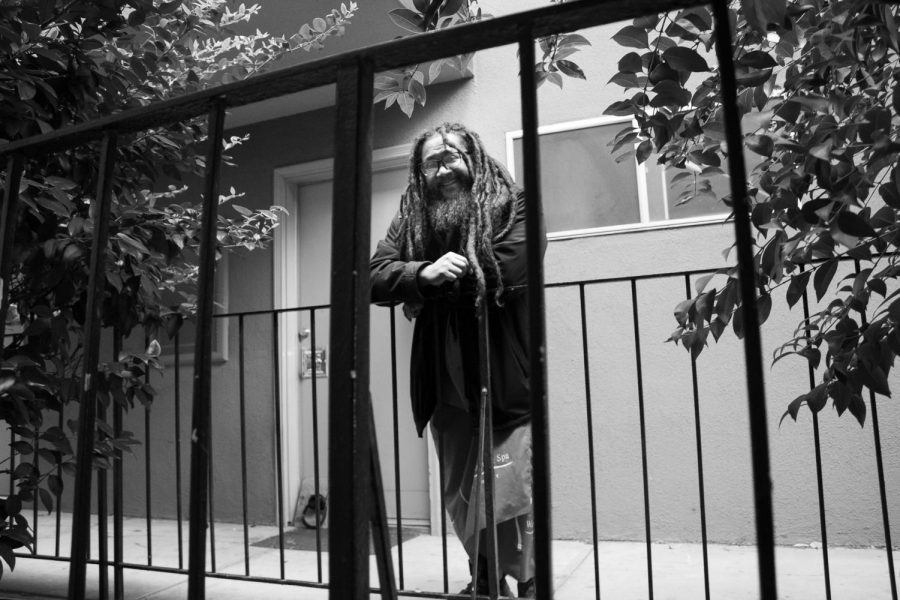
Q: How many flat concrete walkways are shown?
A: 1